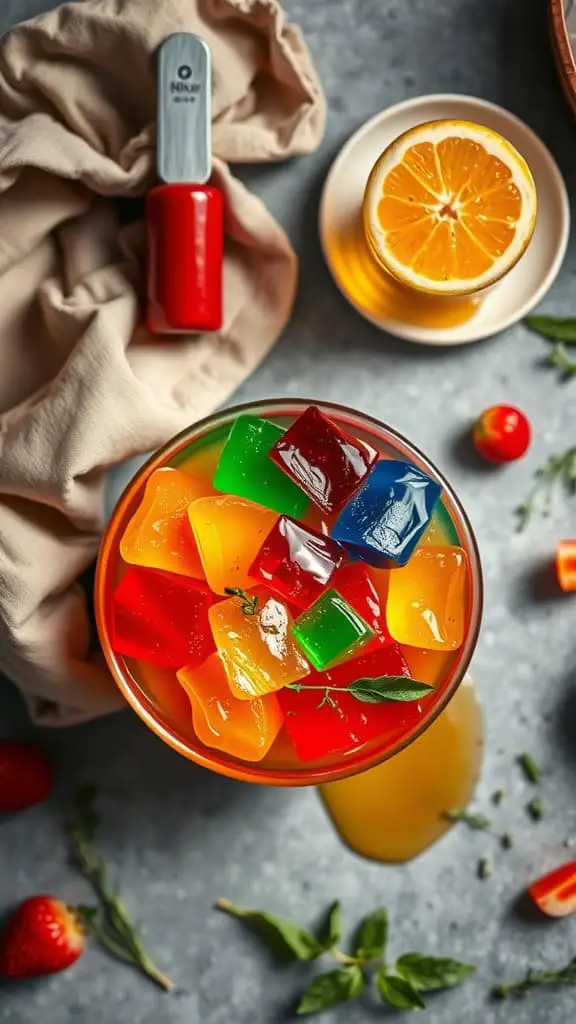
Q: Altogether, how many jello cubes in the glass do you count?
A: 13